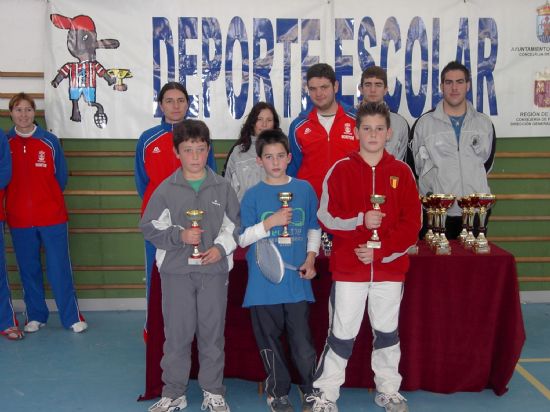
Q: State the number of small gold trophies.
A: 3